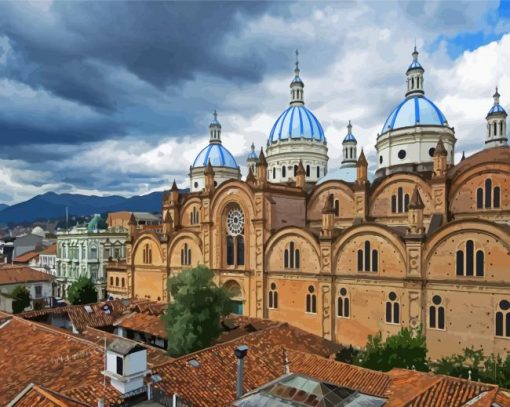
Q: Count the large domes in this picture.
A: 3